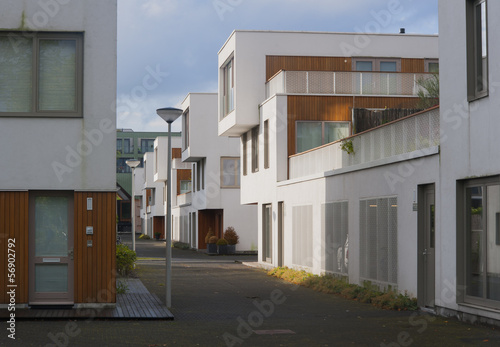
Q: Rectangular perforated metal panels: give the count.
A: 3